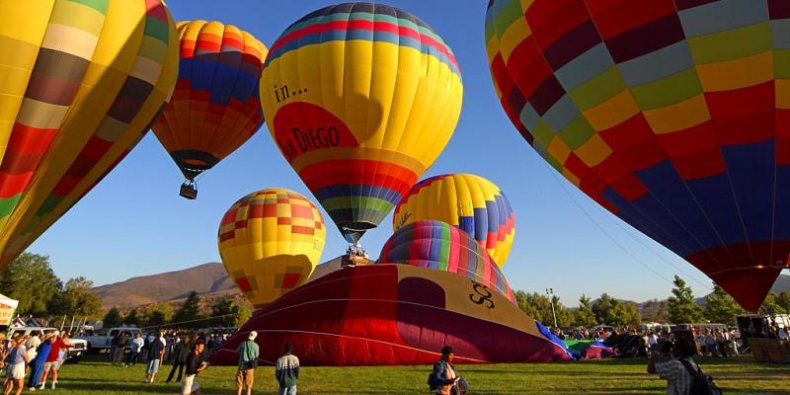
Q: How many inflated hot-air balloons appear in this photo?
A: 6